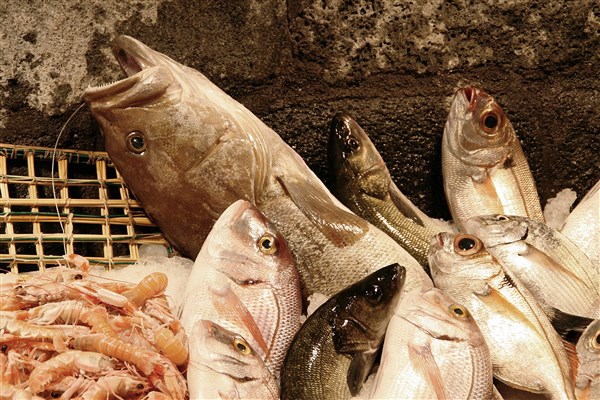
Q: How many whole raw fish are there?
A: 11